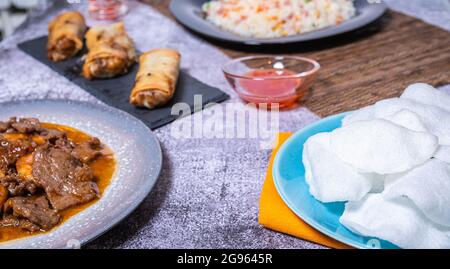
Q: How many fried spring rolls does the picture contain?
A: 3